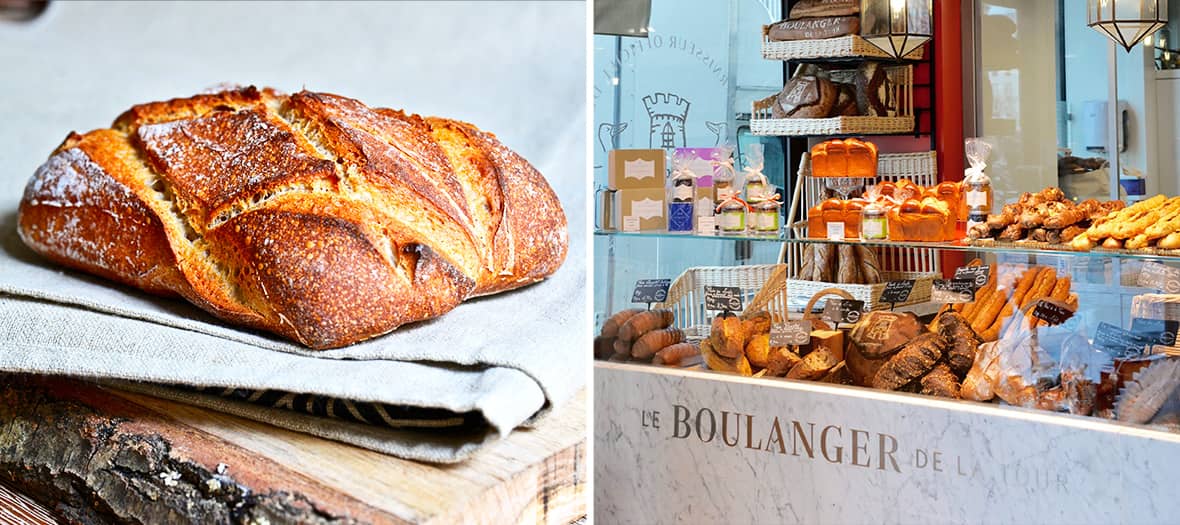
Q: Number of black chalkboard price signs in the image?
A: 11